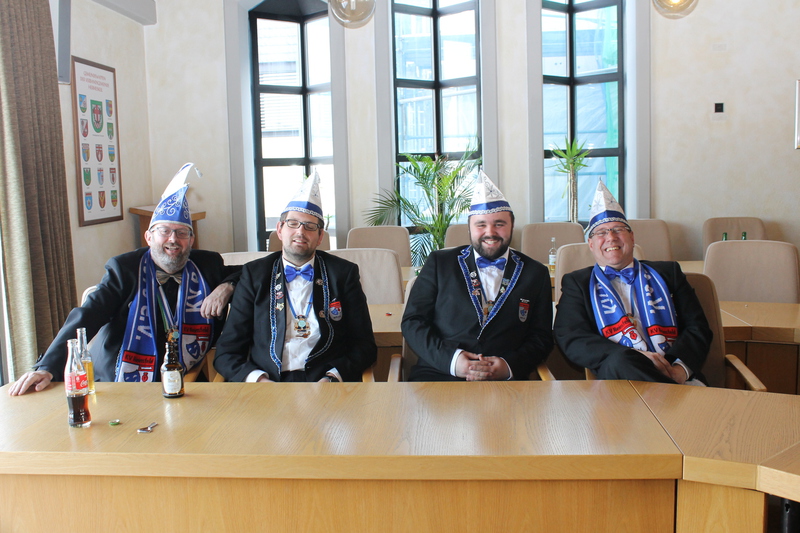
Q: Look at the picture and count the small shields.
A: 13